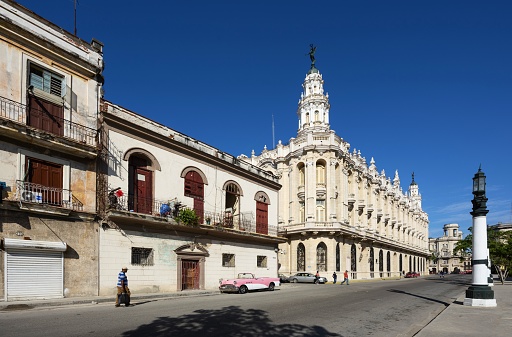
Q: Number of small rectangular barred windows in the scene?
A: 3